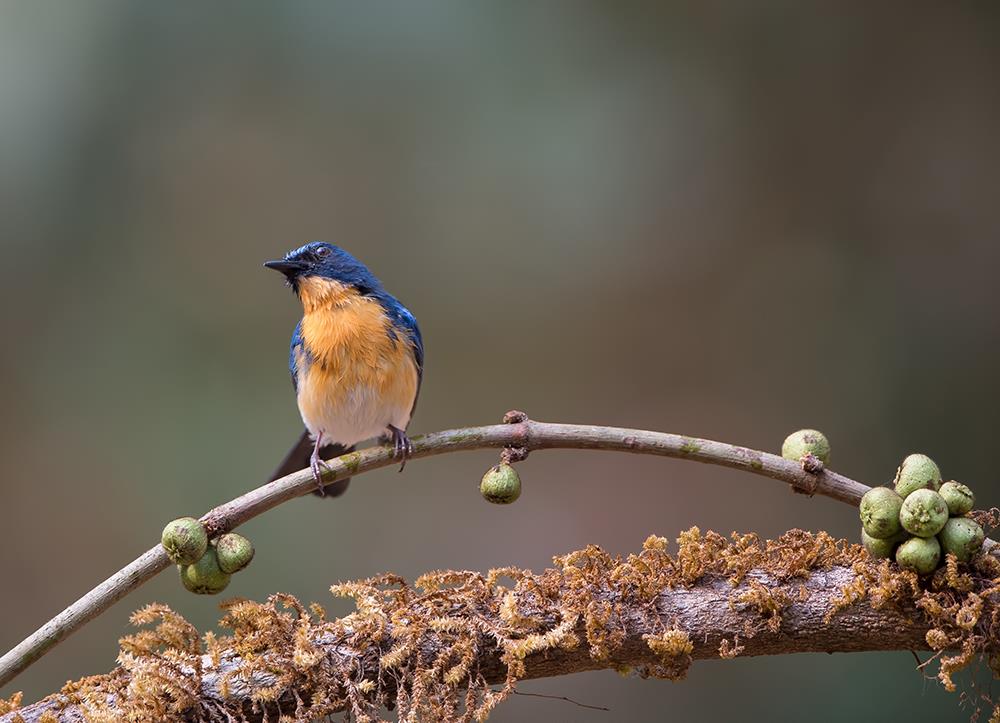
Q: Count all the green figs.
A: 12